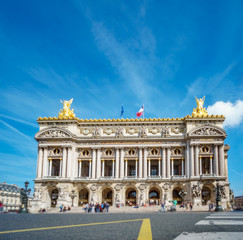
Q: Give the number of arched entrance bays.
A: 7